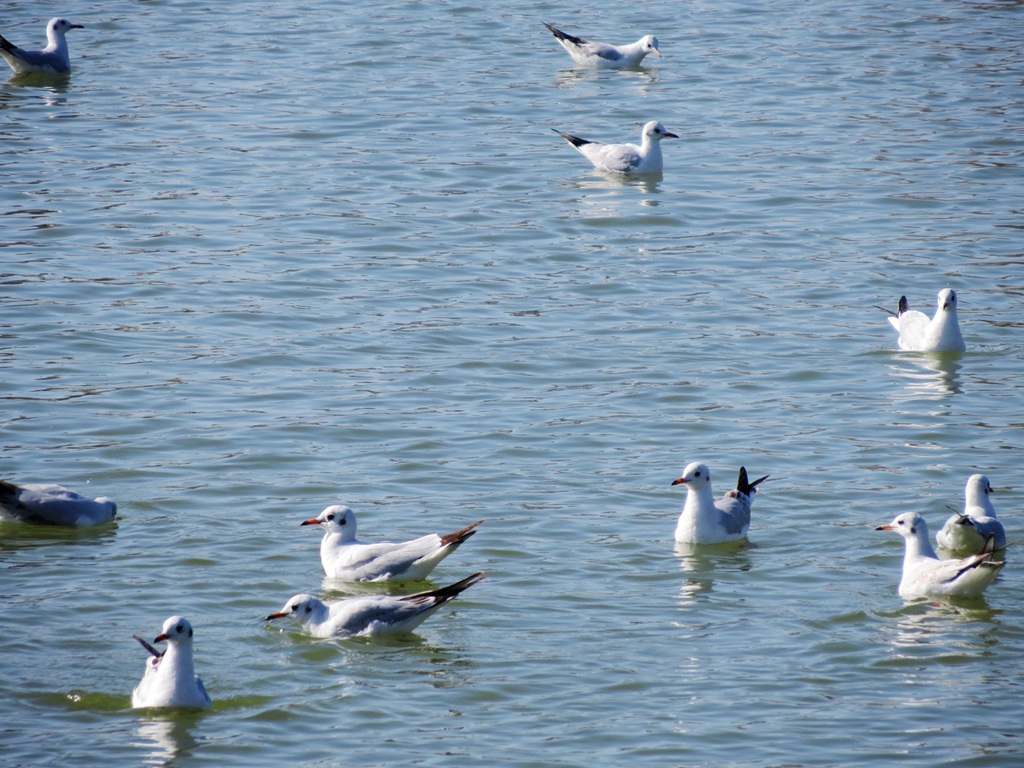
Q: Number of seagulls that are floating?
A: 11